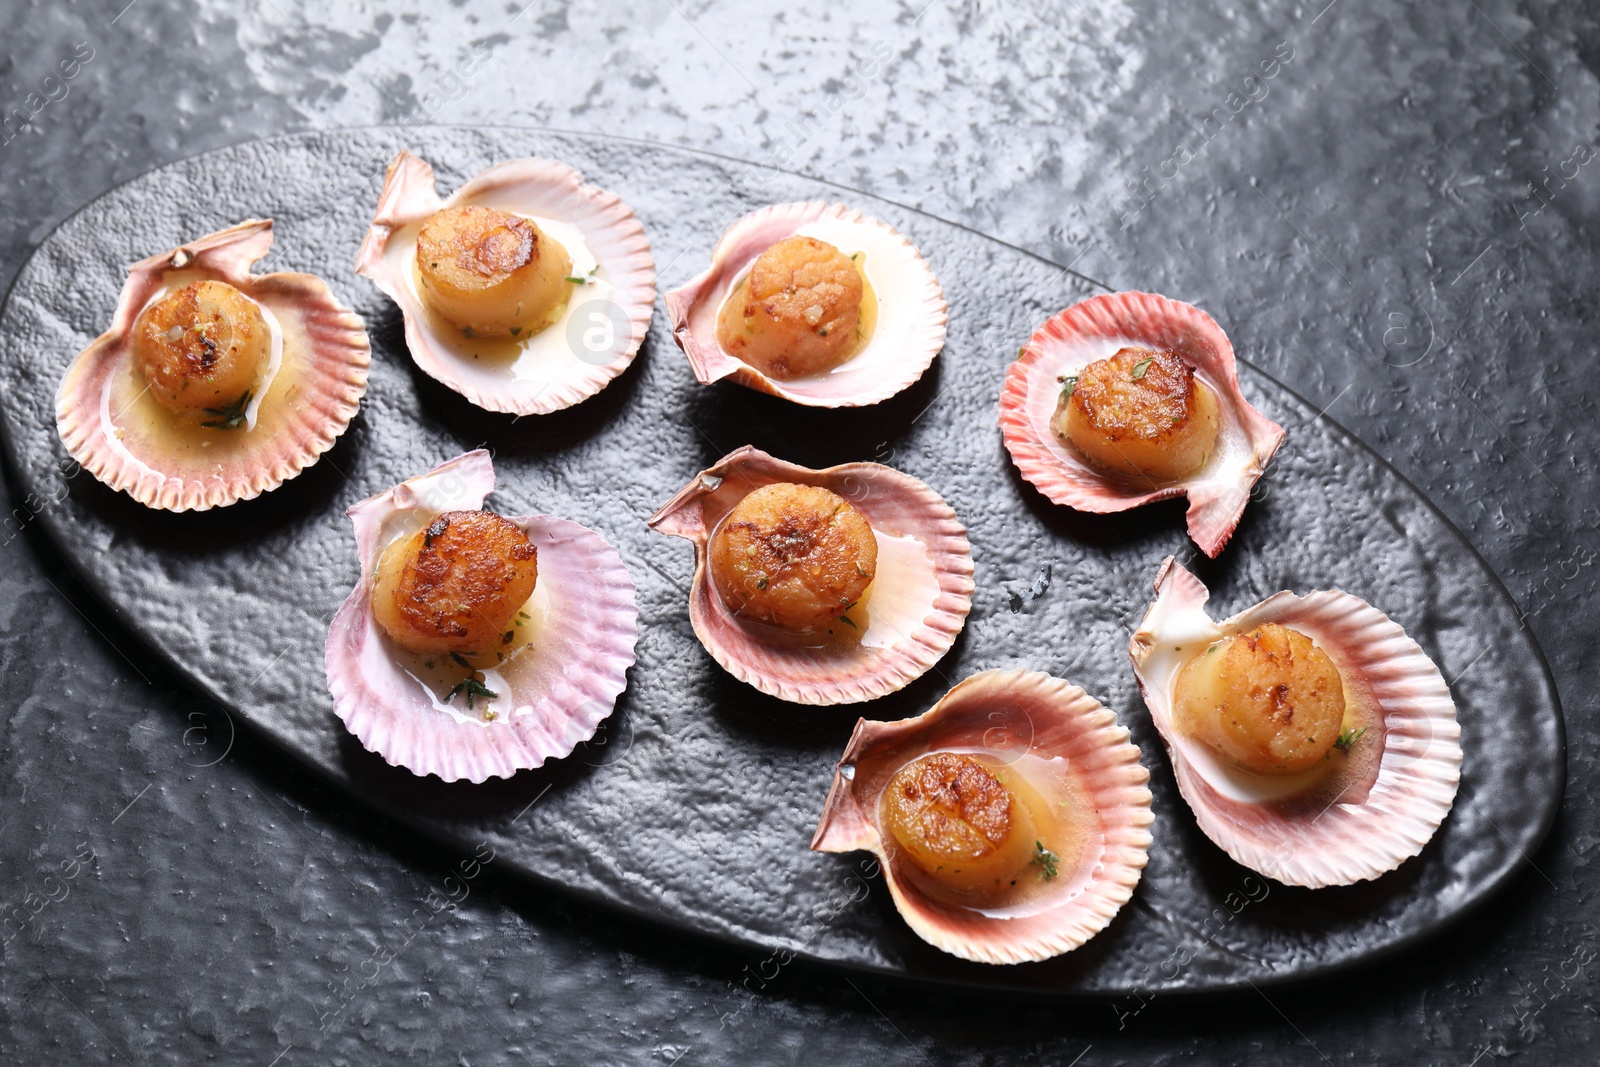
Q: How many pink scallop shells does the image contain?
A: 8